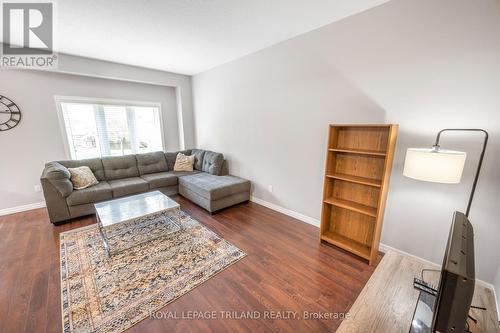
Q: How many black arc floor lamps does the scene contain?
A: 1